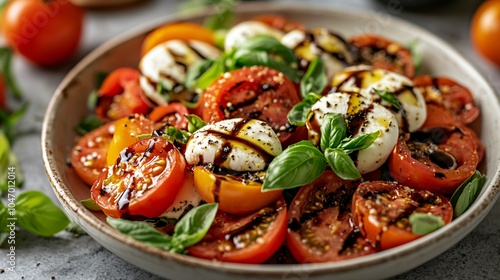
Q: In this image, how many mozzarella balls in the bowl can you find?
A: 6